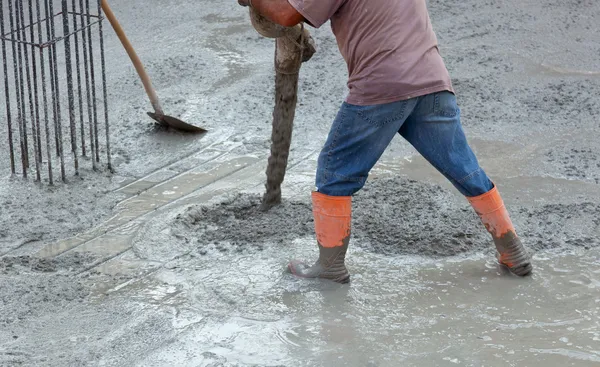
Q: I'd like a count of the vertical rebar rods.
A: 14